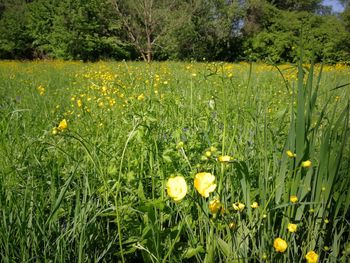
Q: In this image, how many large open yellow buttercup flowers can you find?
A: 2